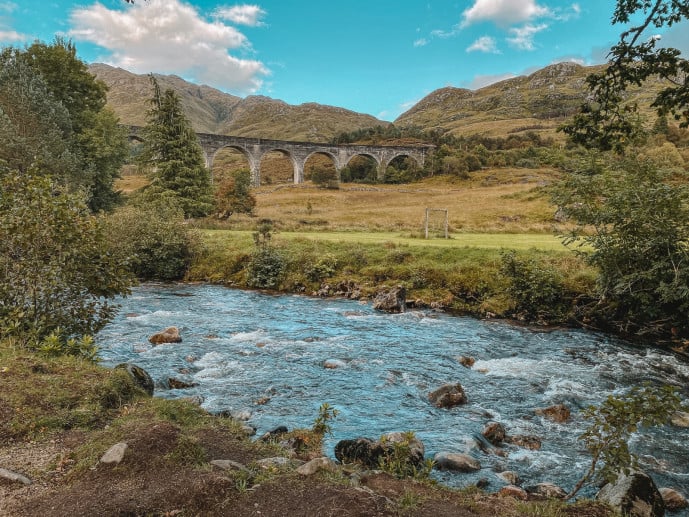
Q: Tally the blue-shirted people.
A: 0